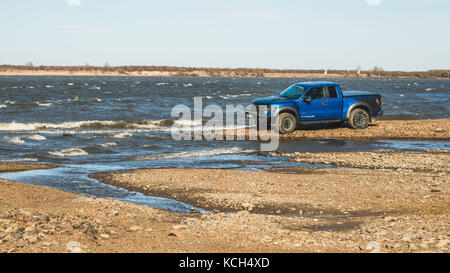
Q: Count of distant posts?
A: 2